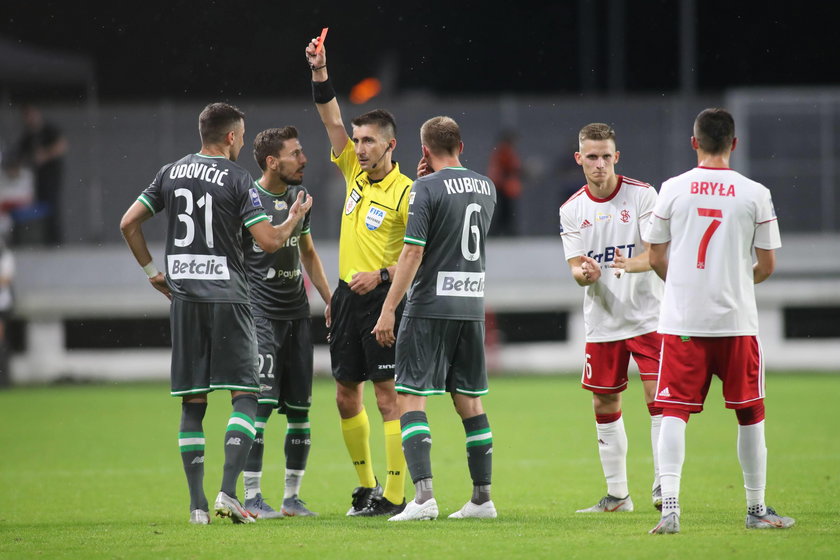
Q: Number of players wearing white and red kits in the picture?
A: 2